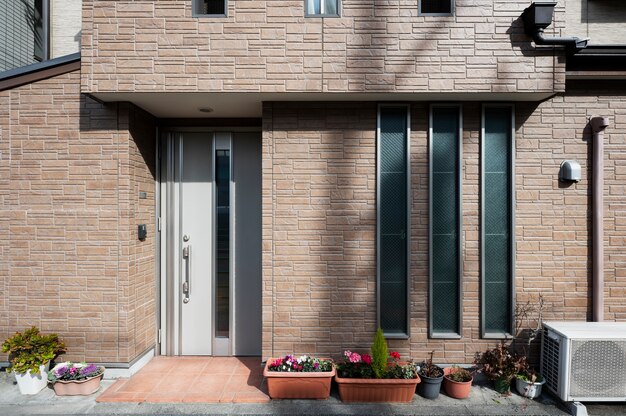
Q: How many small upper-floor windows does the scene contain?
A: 3